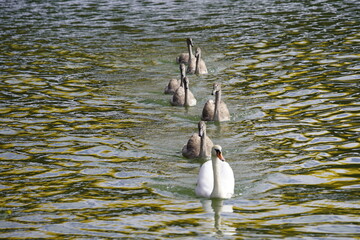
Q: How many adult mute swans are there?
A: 1